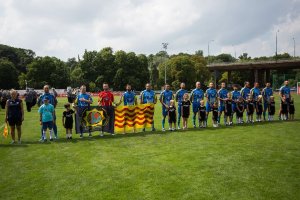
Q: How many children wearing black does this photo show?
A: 12